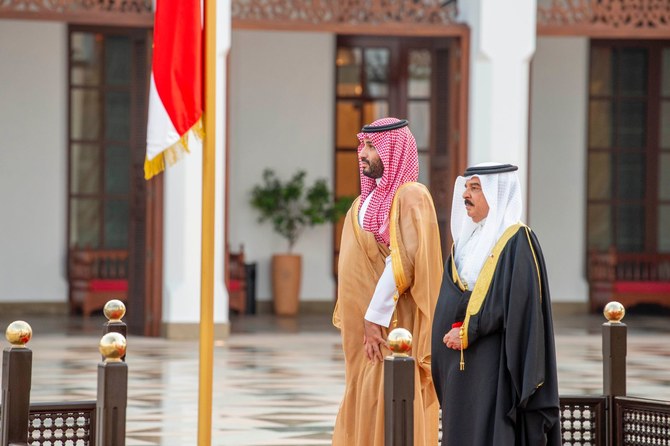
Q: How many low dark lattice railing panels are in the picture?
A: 3